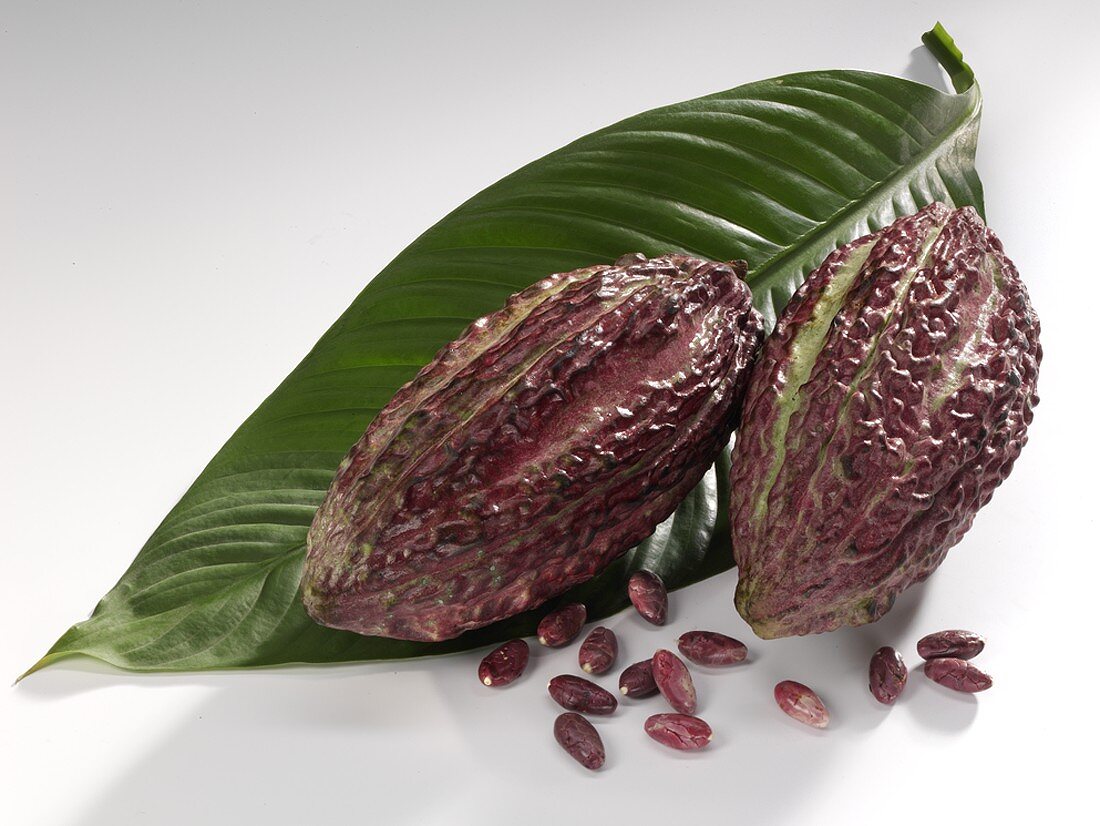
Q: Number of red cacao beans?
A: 14